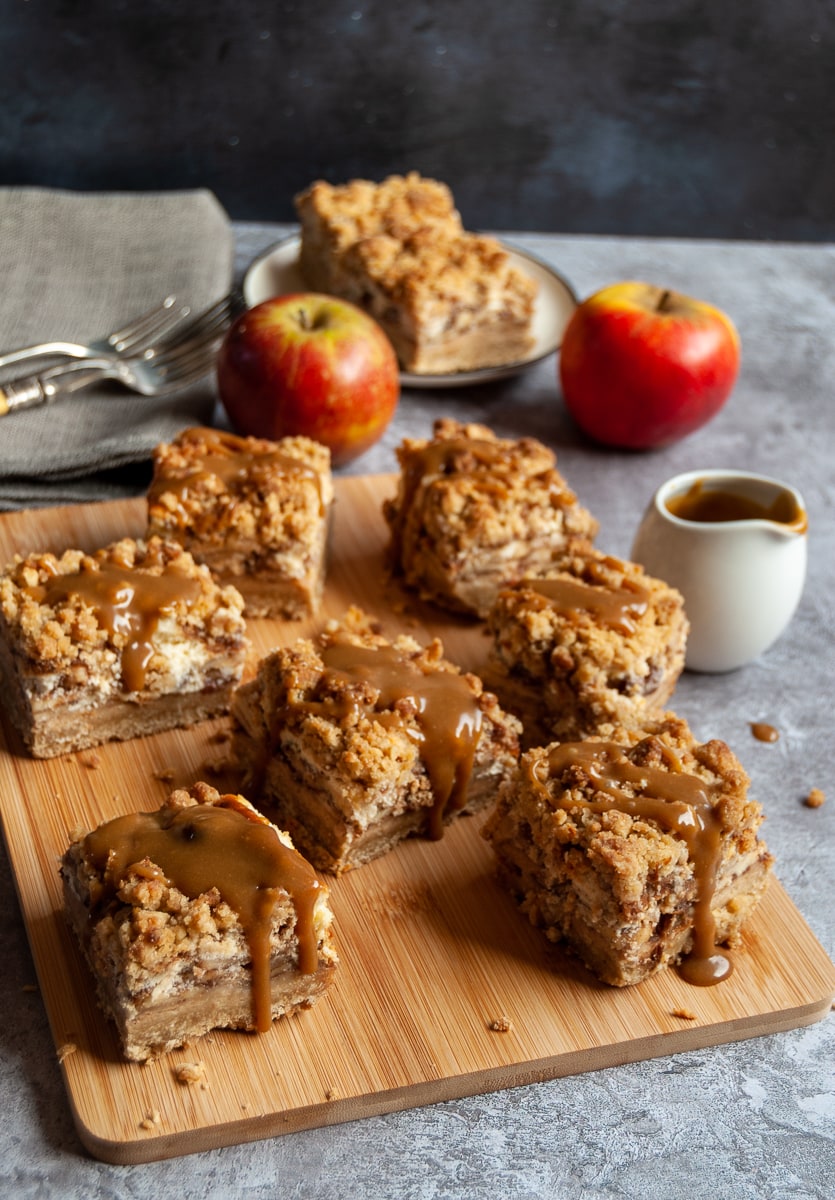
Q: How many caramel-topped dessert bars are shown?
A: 7